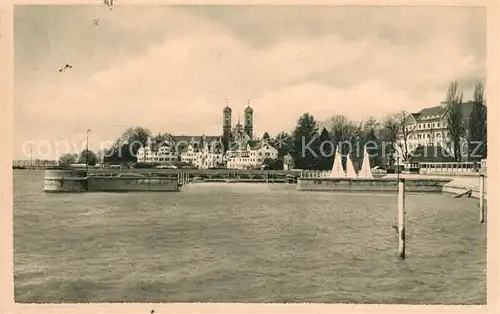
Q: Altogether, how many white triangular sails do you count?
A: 3